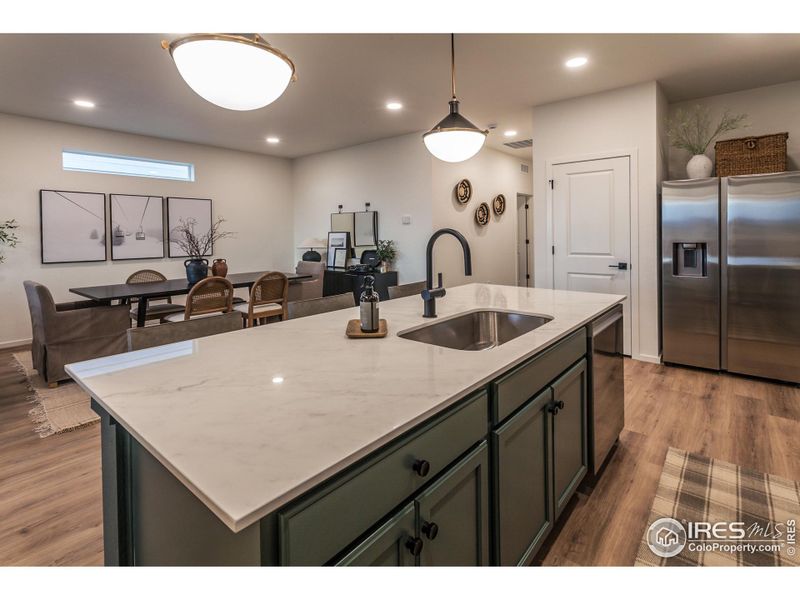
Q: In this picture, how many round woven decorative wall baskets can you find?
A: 3